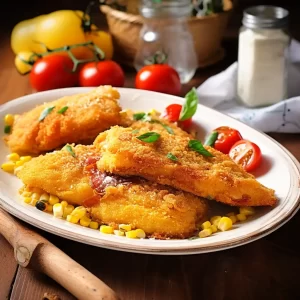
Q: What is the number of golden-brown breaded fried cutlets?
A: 3